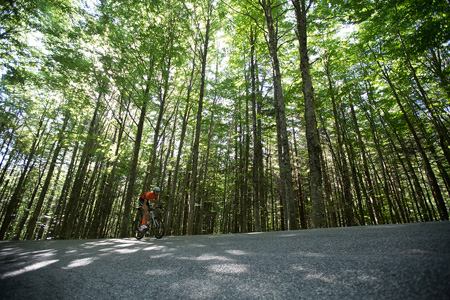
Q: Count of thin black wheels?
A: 2